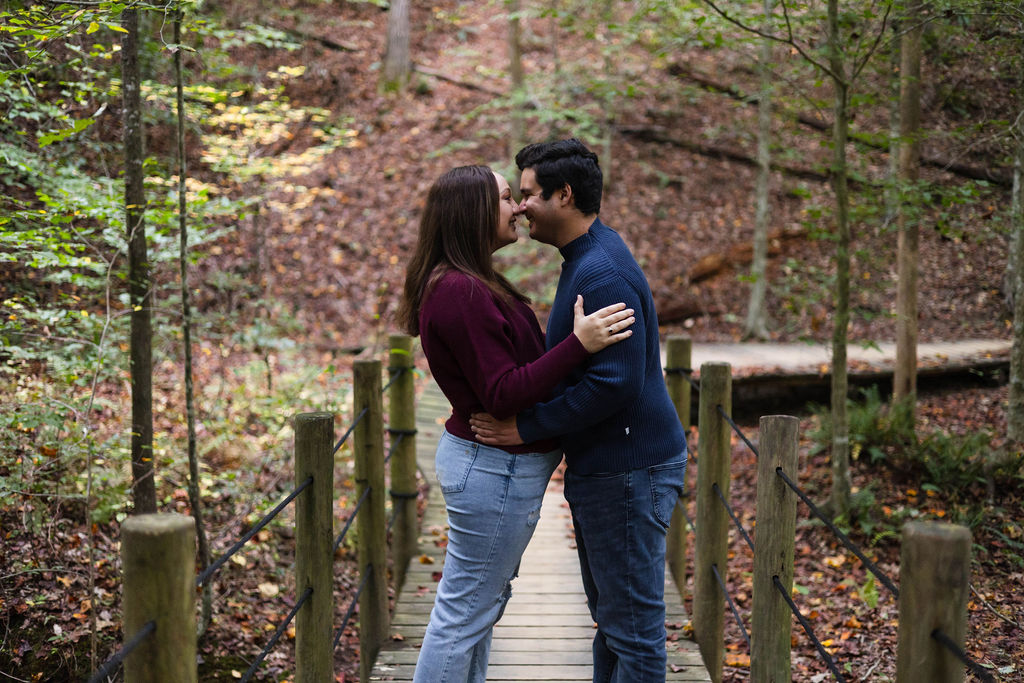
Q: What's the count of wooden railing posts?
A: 8